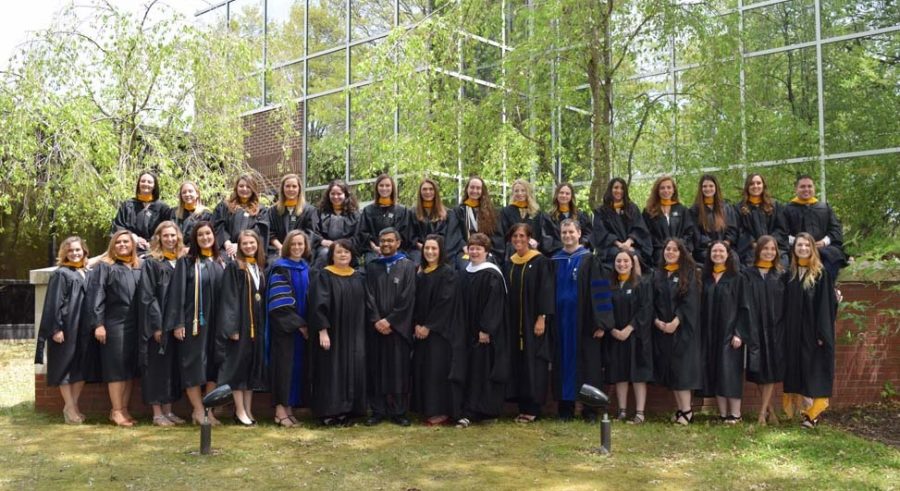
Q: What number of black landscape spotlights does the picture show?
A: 2